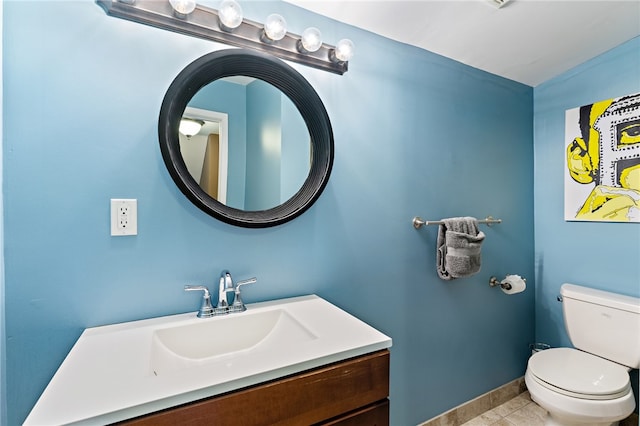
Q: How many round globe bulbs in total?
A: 5